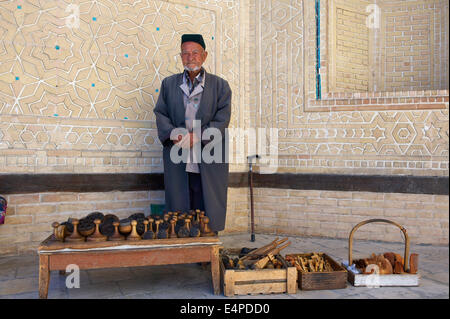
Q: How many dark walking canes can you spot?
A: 1